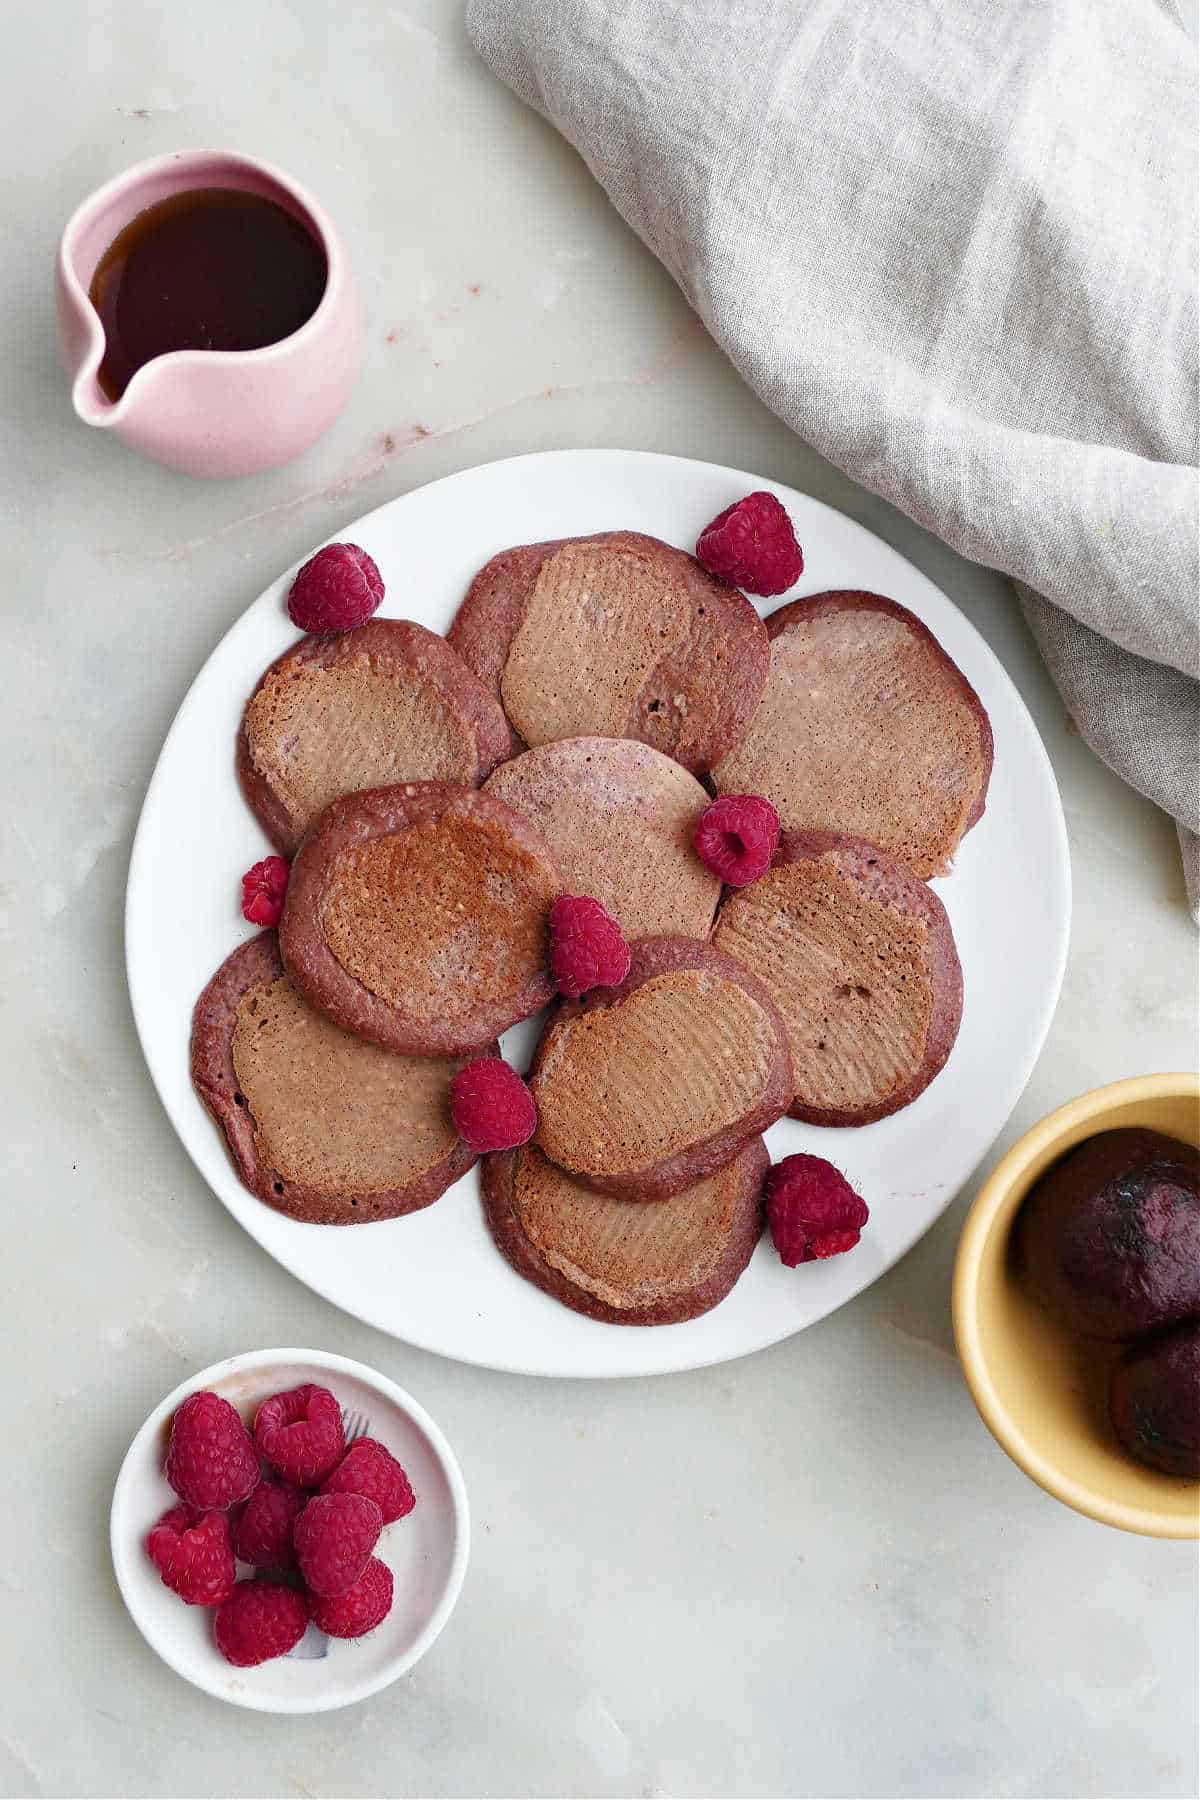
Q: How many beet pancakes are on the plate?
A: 9